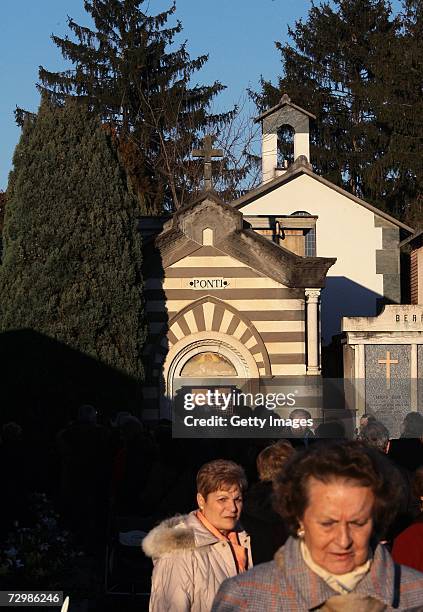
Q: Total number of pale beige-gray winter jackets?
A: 1